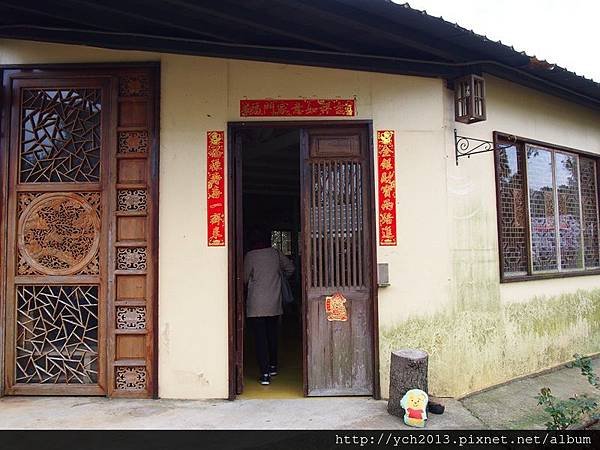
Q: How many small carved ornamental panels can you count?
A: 6